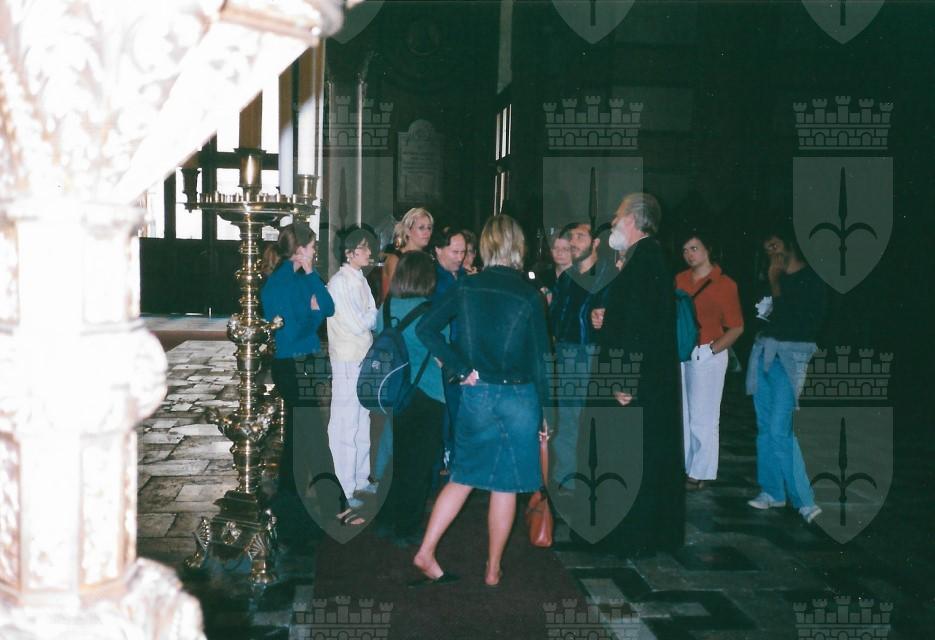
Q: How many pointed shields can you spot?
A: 9